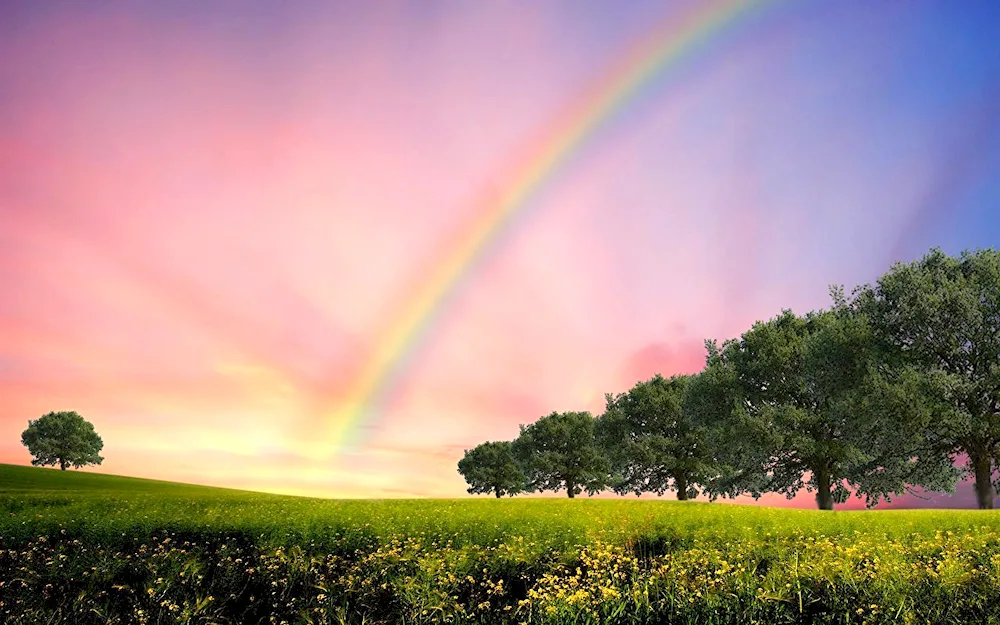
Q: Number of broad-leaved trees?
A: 6